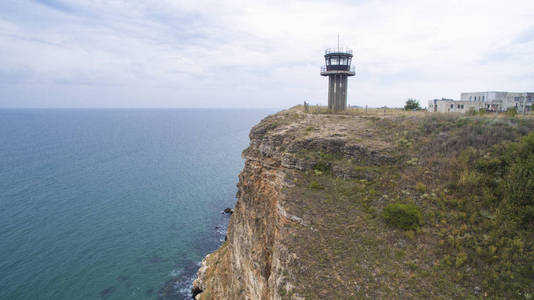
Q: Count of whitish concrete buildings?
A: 2